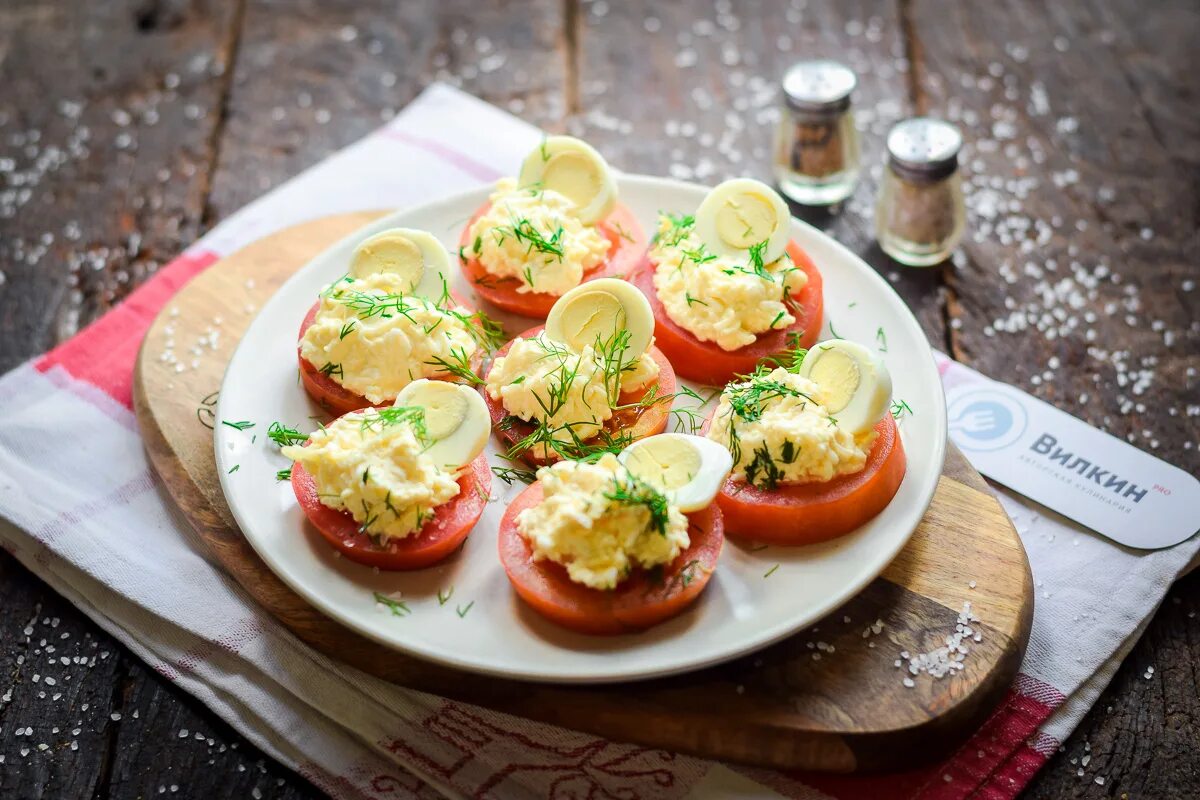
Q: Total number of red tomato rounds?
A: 7